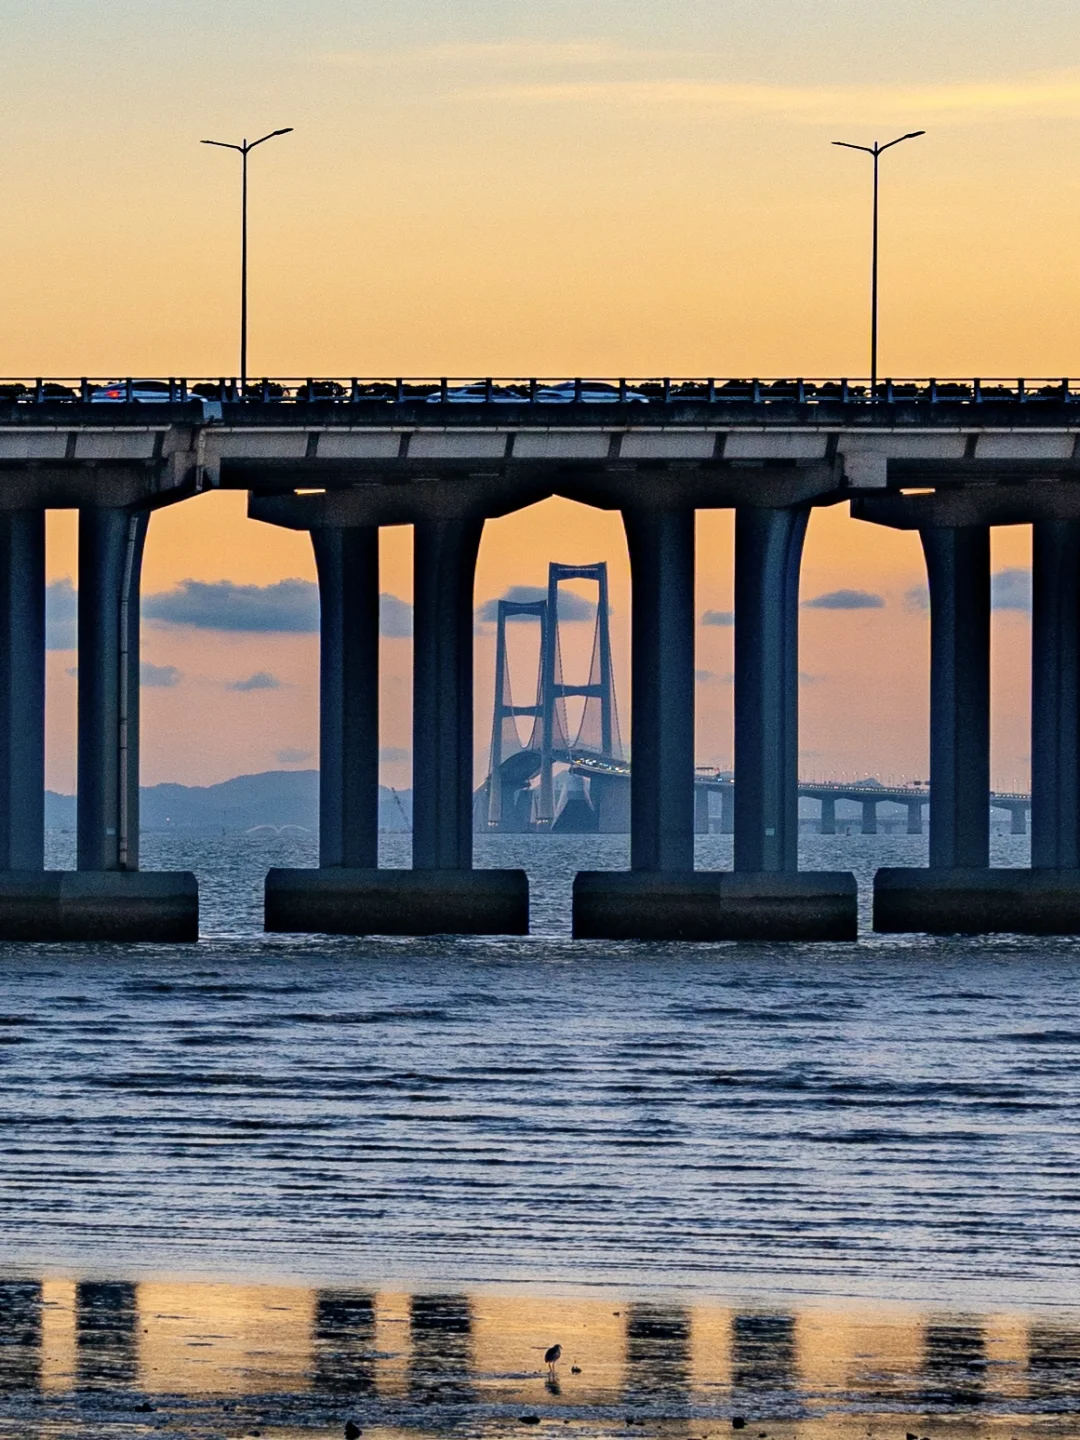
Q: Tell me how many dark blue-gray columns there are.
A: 8